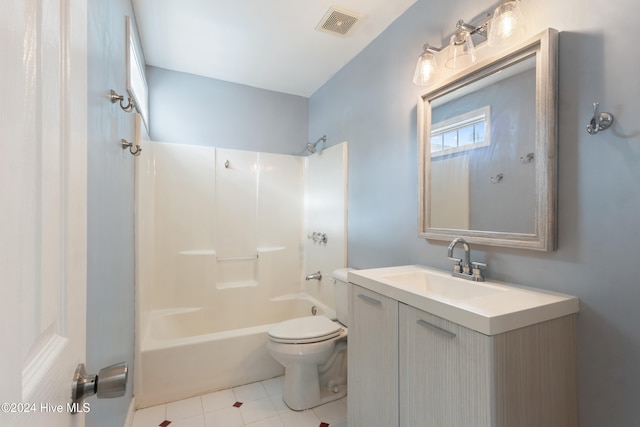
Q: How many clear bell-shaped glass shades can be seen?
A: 3